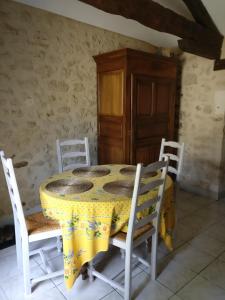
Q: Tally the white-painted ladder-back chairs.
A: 4